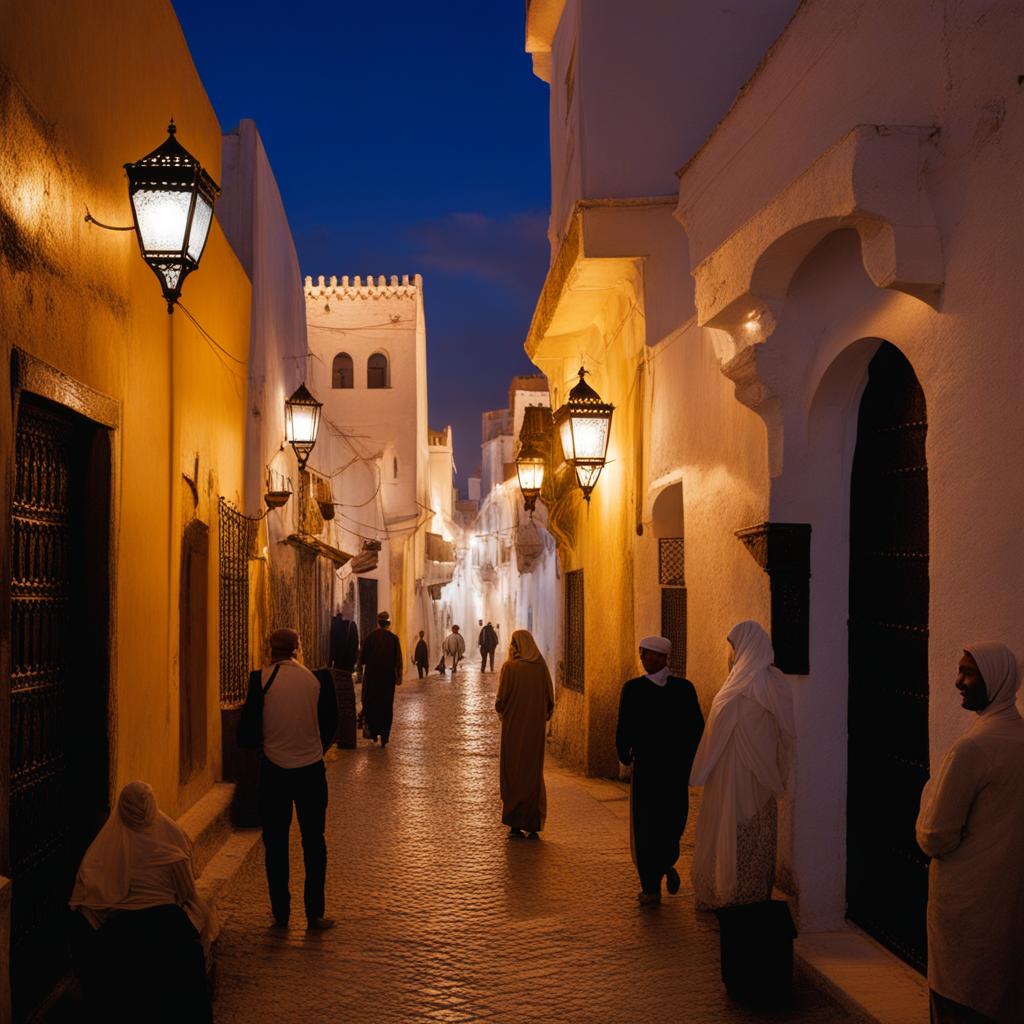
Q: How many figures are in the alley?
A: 11